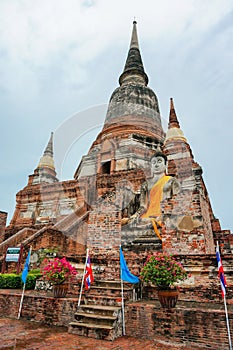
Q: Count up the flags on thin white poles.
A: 4